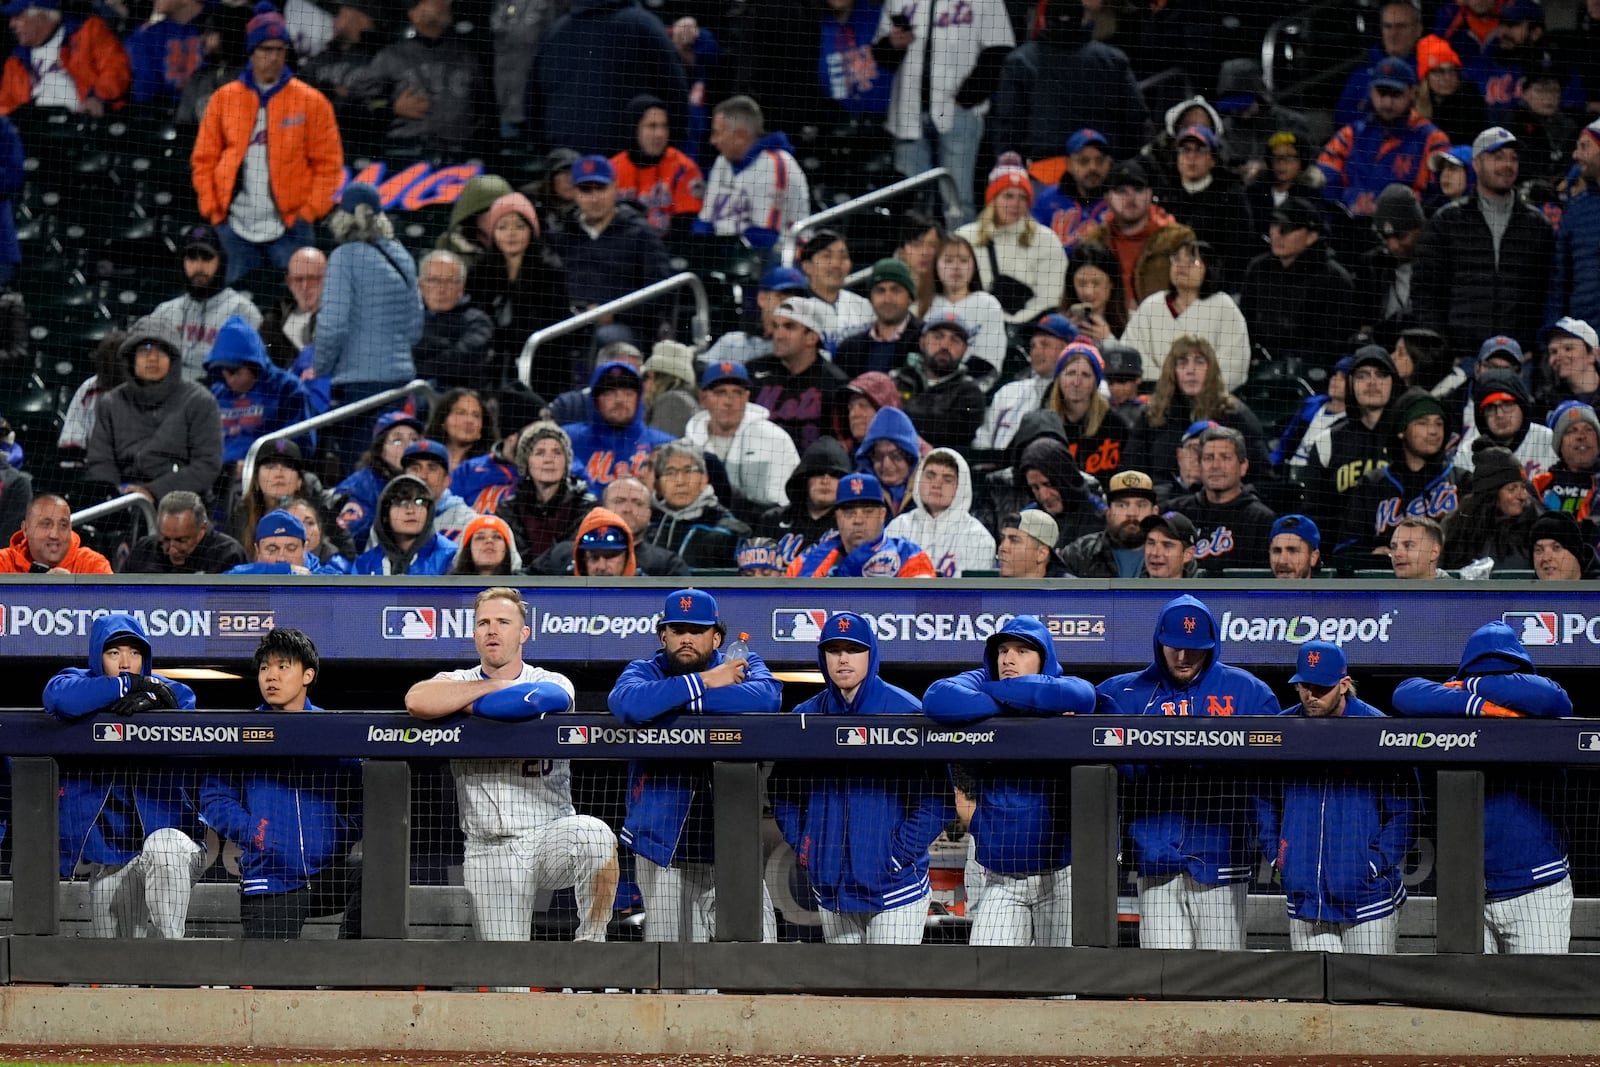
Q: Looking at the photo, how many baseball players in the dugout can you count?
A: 9